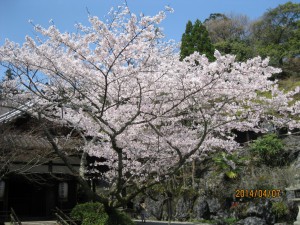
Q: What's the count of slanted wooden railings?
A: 2